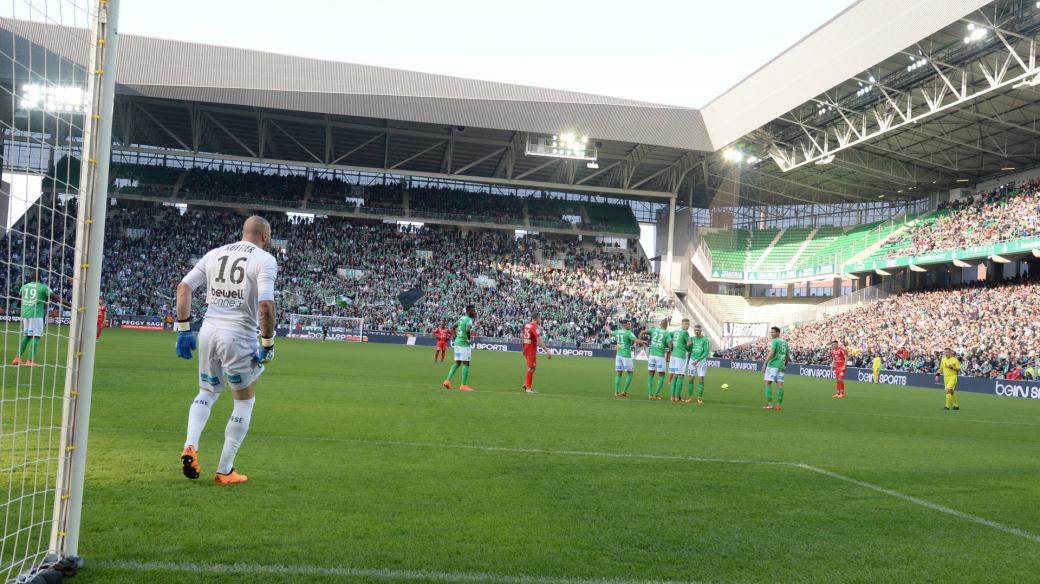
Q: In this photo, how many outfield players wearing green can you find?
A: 7